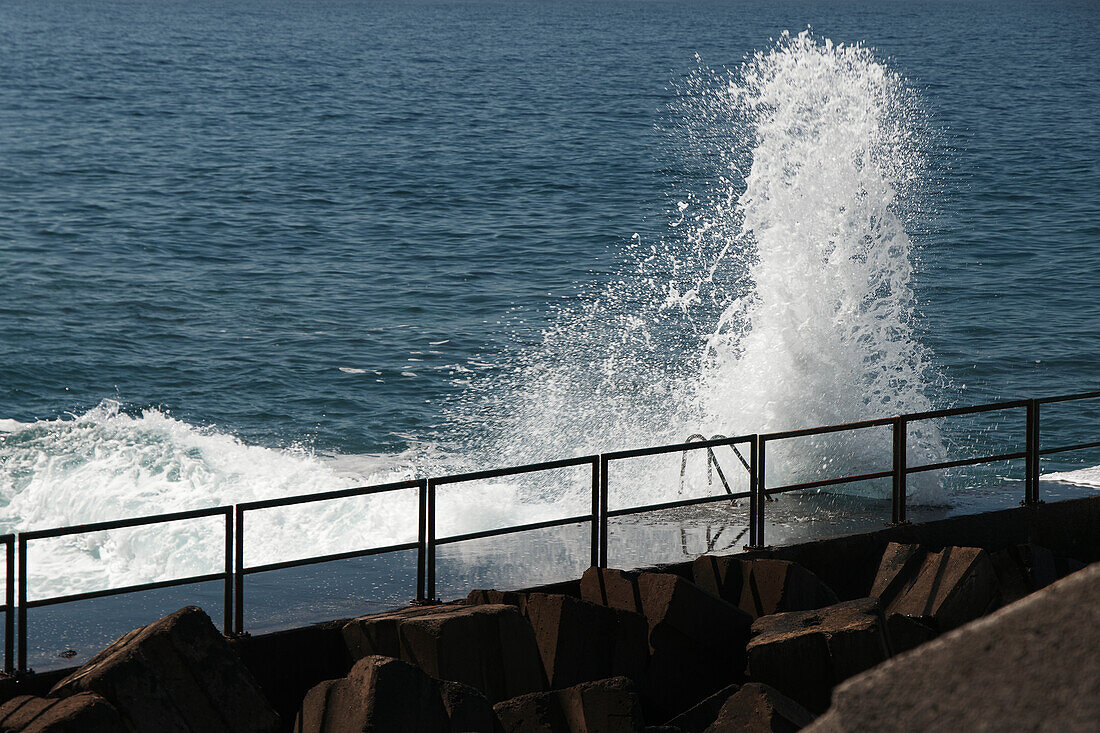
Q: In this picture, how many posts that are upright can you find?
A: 14